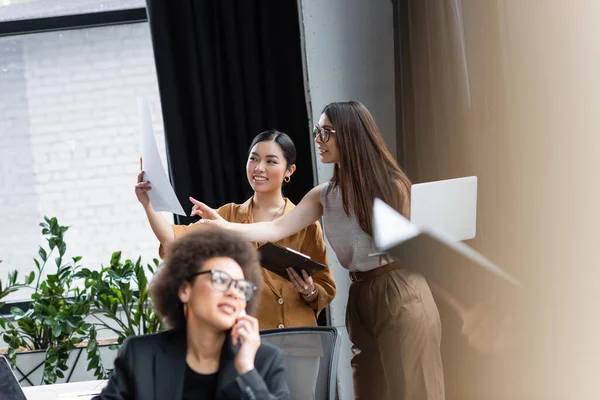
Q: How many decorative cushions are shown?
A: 0